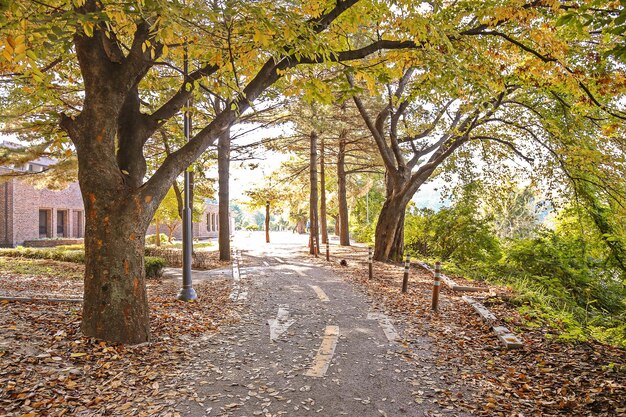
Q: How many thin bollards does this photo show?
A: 5